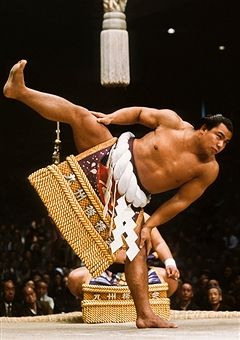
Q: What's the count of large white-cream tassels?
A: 1